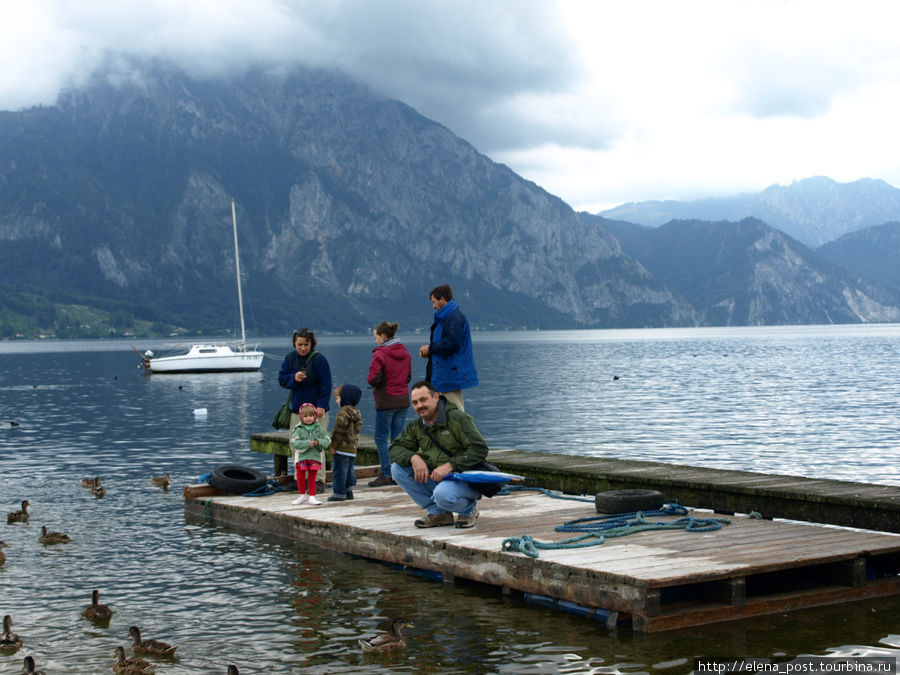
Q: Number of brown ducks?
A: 13